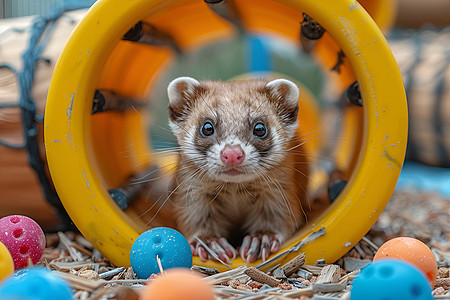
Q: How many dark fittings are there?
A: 7